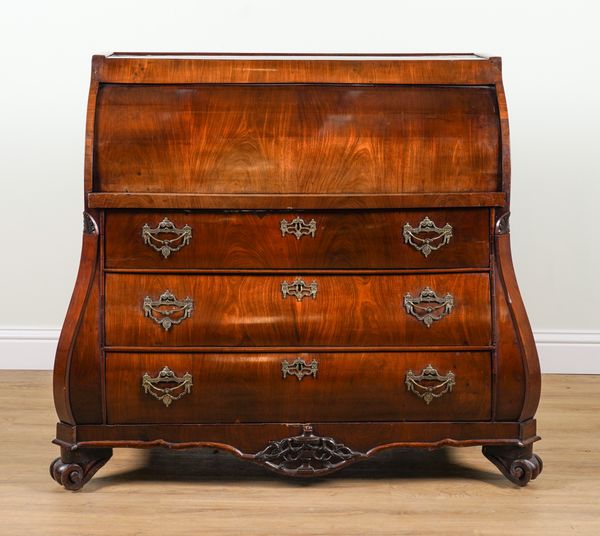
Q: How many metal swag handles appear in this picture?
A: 6